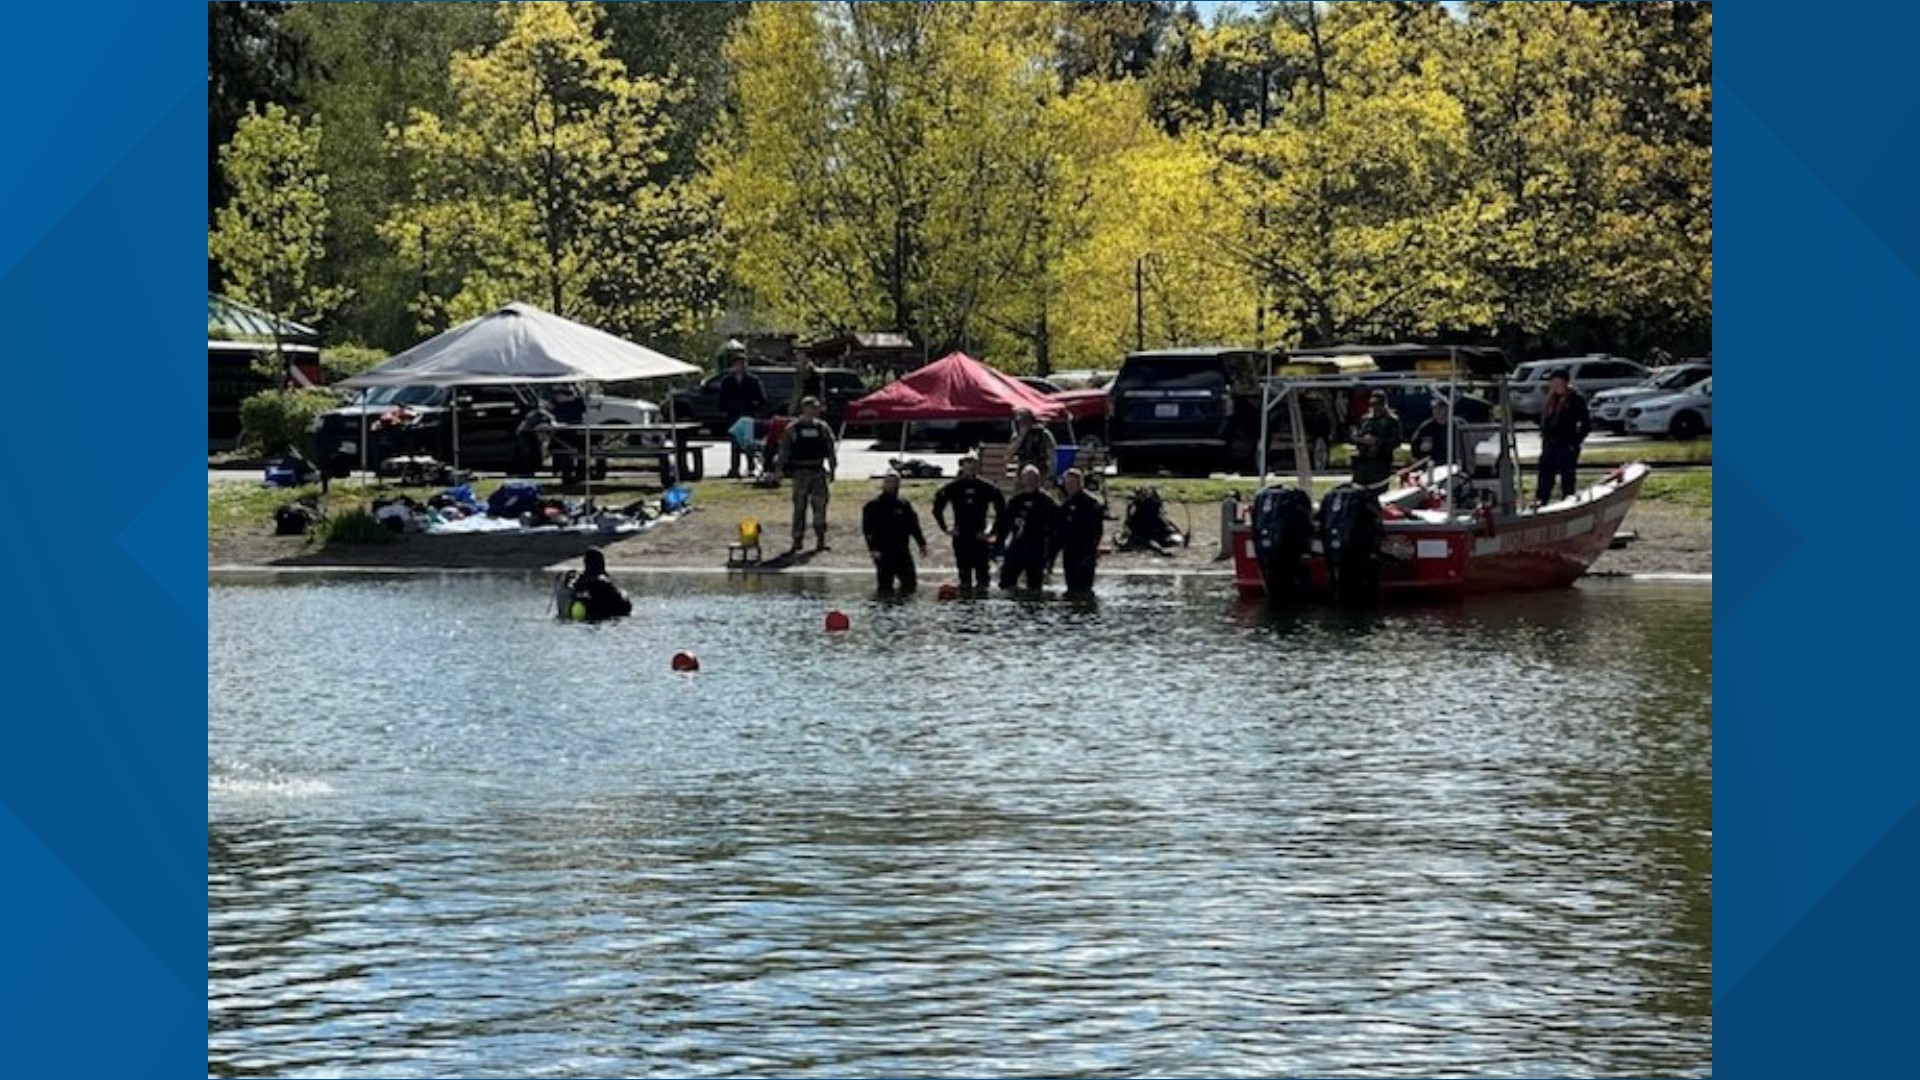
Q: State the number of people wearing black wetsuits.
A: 5